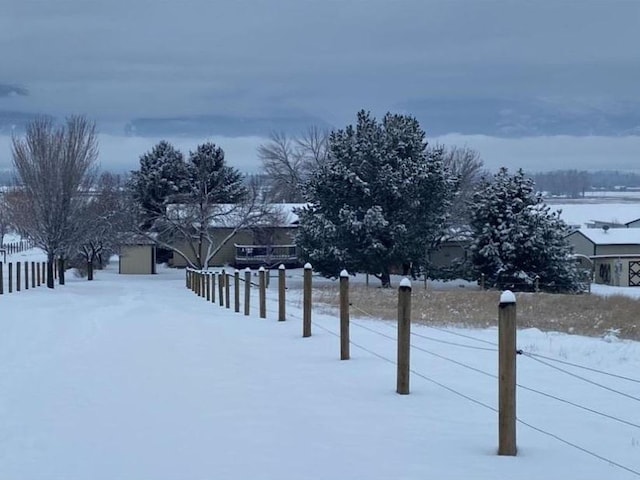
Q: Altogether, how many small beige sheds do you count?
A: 1